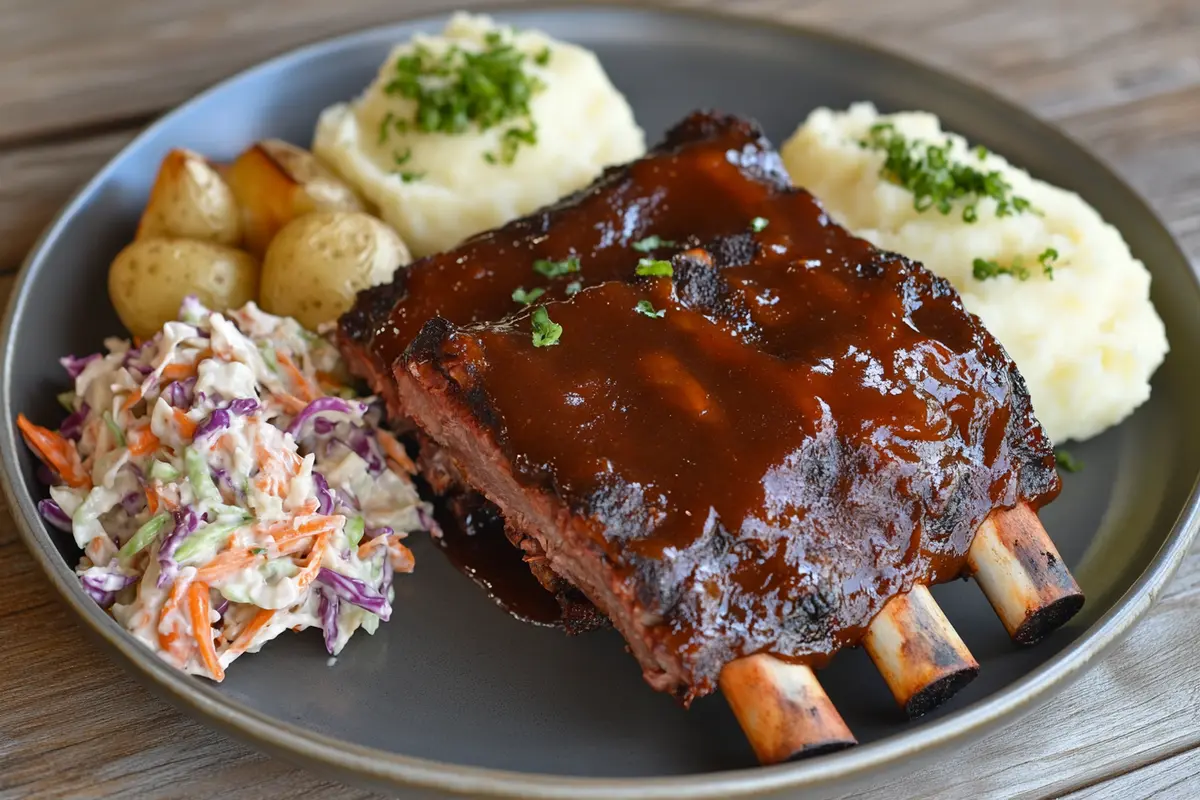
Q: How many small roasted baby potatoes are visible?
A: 4